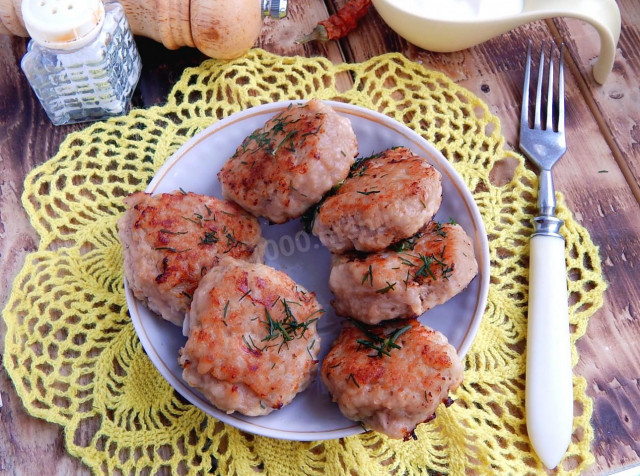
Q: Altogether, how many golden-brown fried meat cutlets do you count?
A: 6